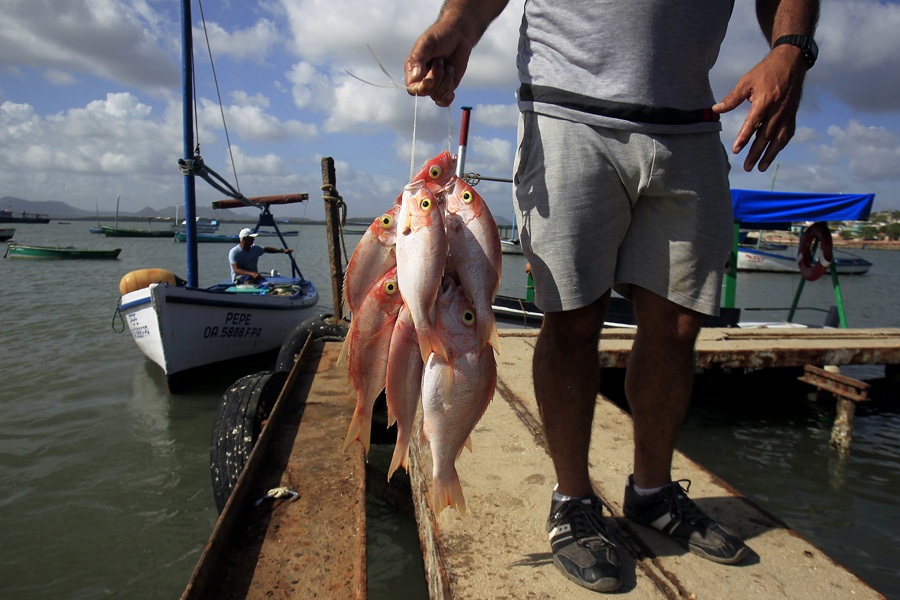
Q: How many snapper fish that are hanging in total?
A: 7